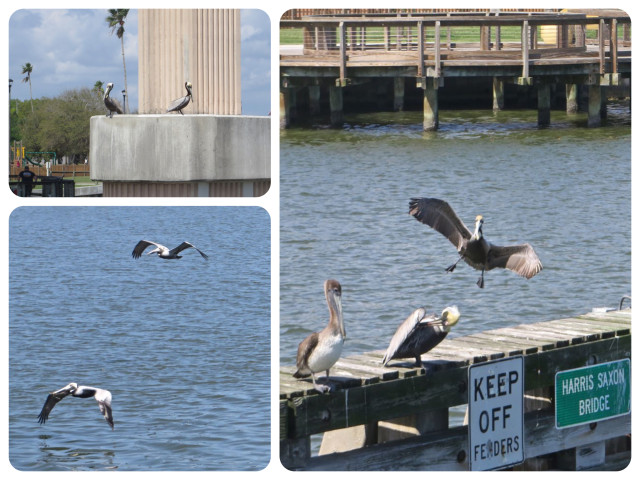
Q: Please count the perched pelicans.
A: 4